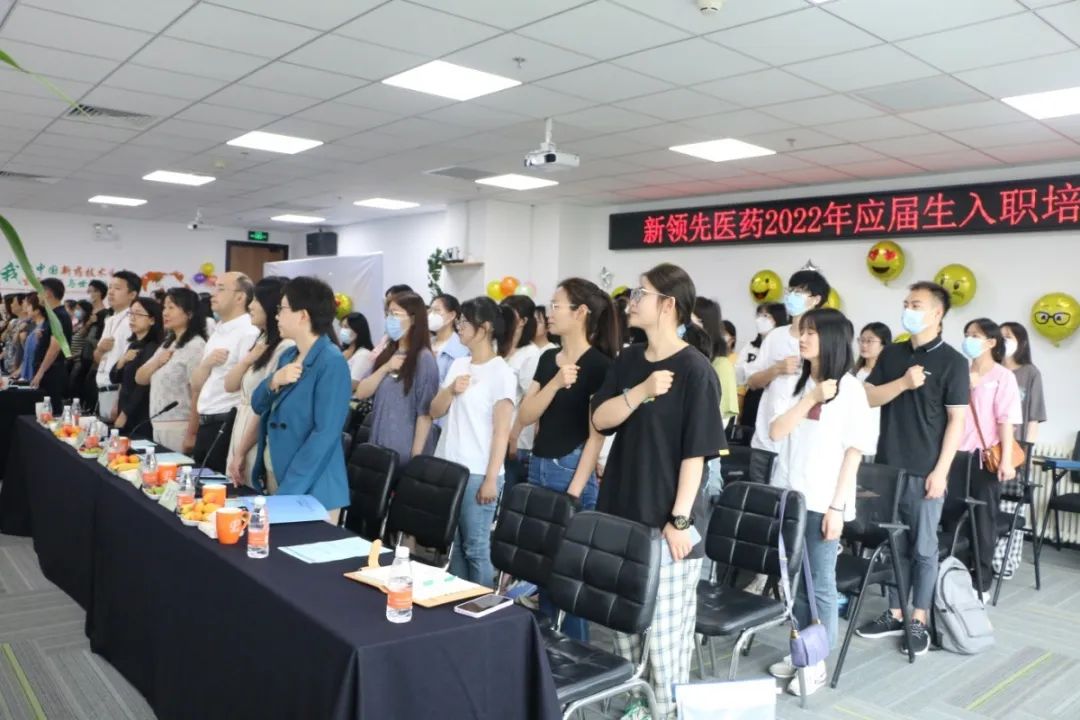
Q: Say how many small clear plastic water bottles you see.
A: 9